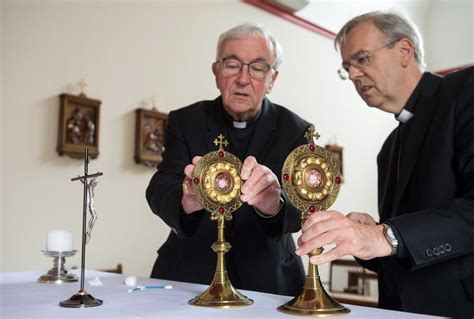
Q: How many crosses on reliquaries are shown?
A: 2